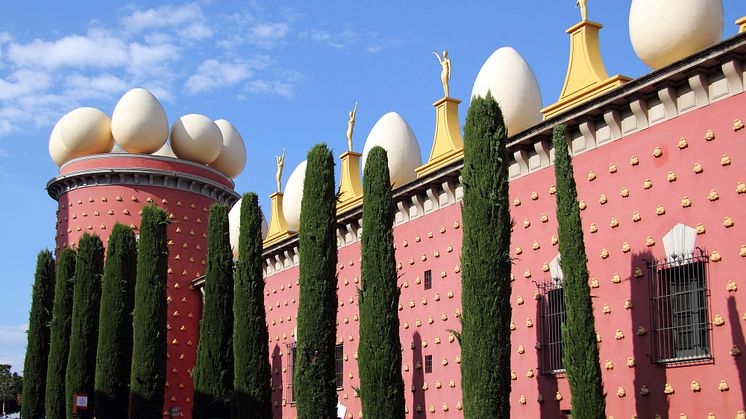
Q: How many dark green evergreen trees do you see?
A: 11